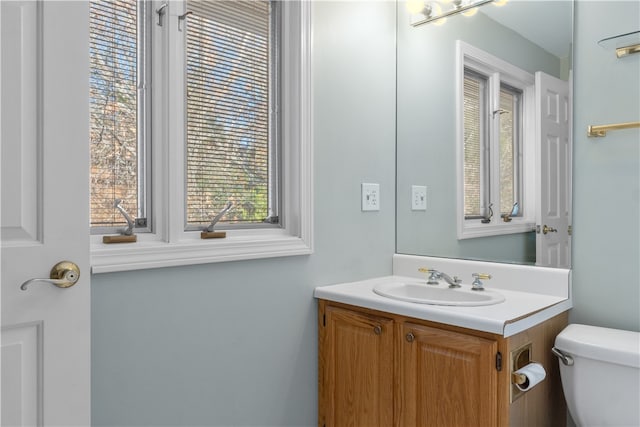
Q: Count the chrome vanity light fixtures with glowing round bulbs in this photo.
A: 1